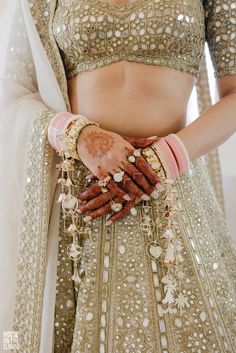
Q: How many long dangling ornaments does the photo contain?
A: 2